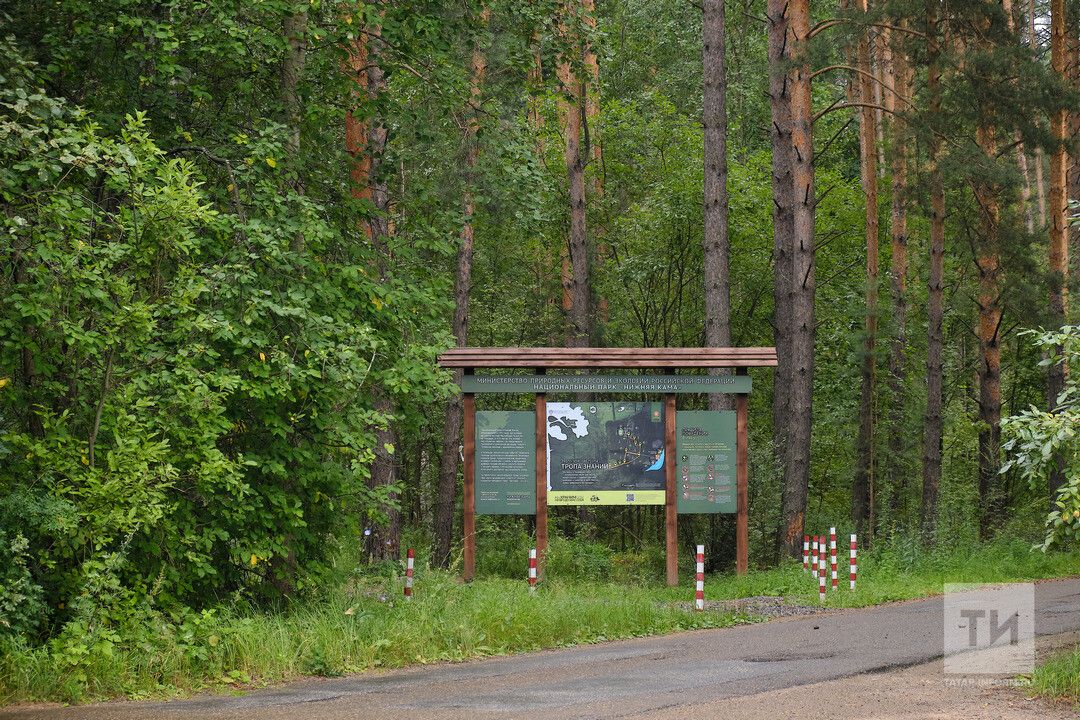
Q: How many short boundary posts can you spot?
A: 8